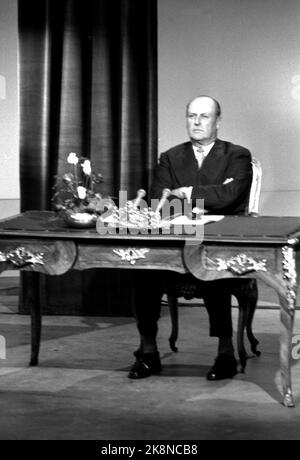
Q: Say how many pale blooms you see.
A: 3